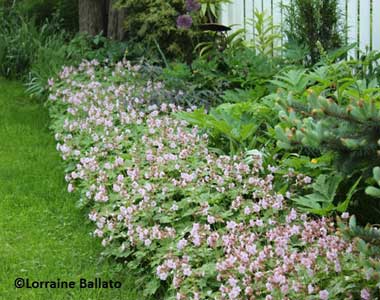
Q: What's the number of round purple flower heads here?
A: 2